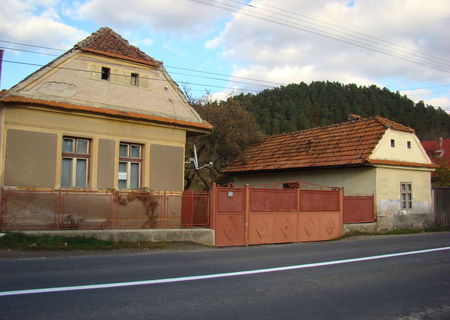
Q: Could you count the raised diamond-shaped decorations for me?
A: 5